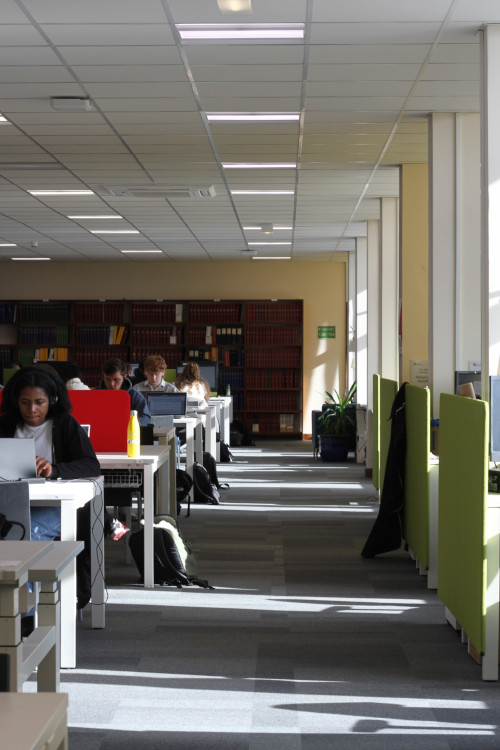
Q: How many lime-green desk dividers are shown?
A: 4